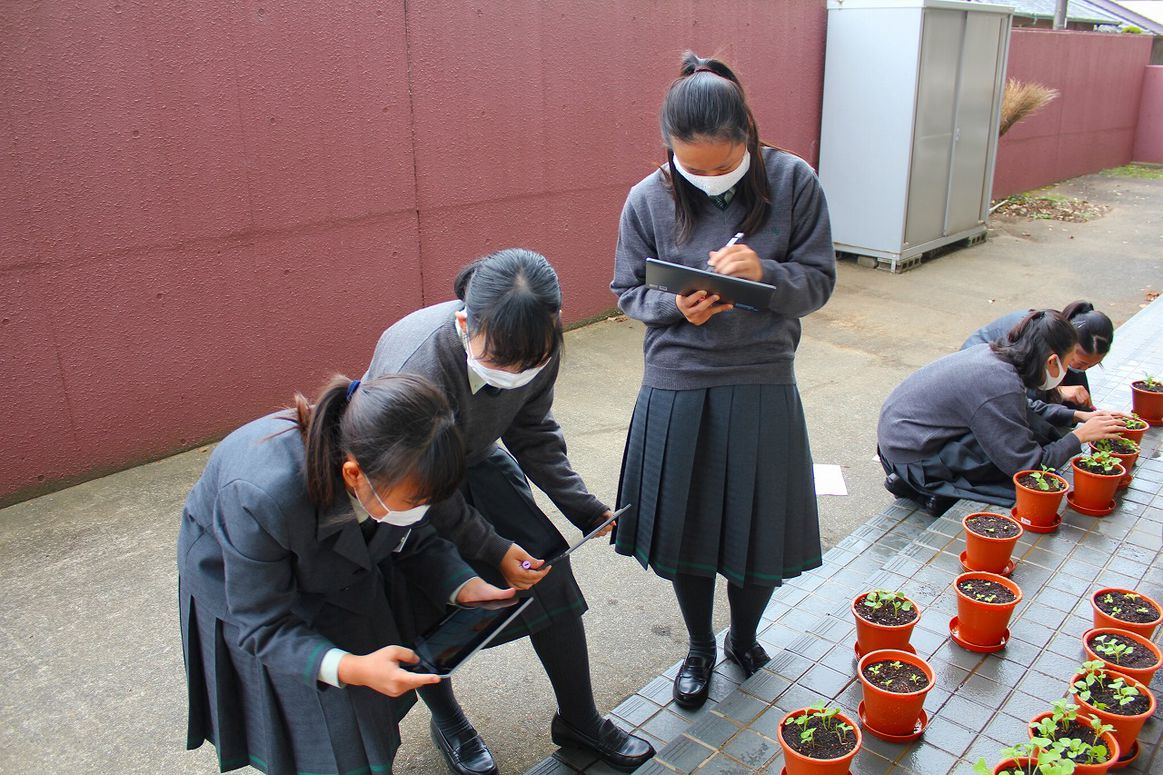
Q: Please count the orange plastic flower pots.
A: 15